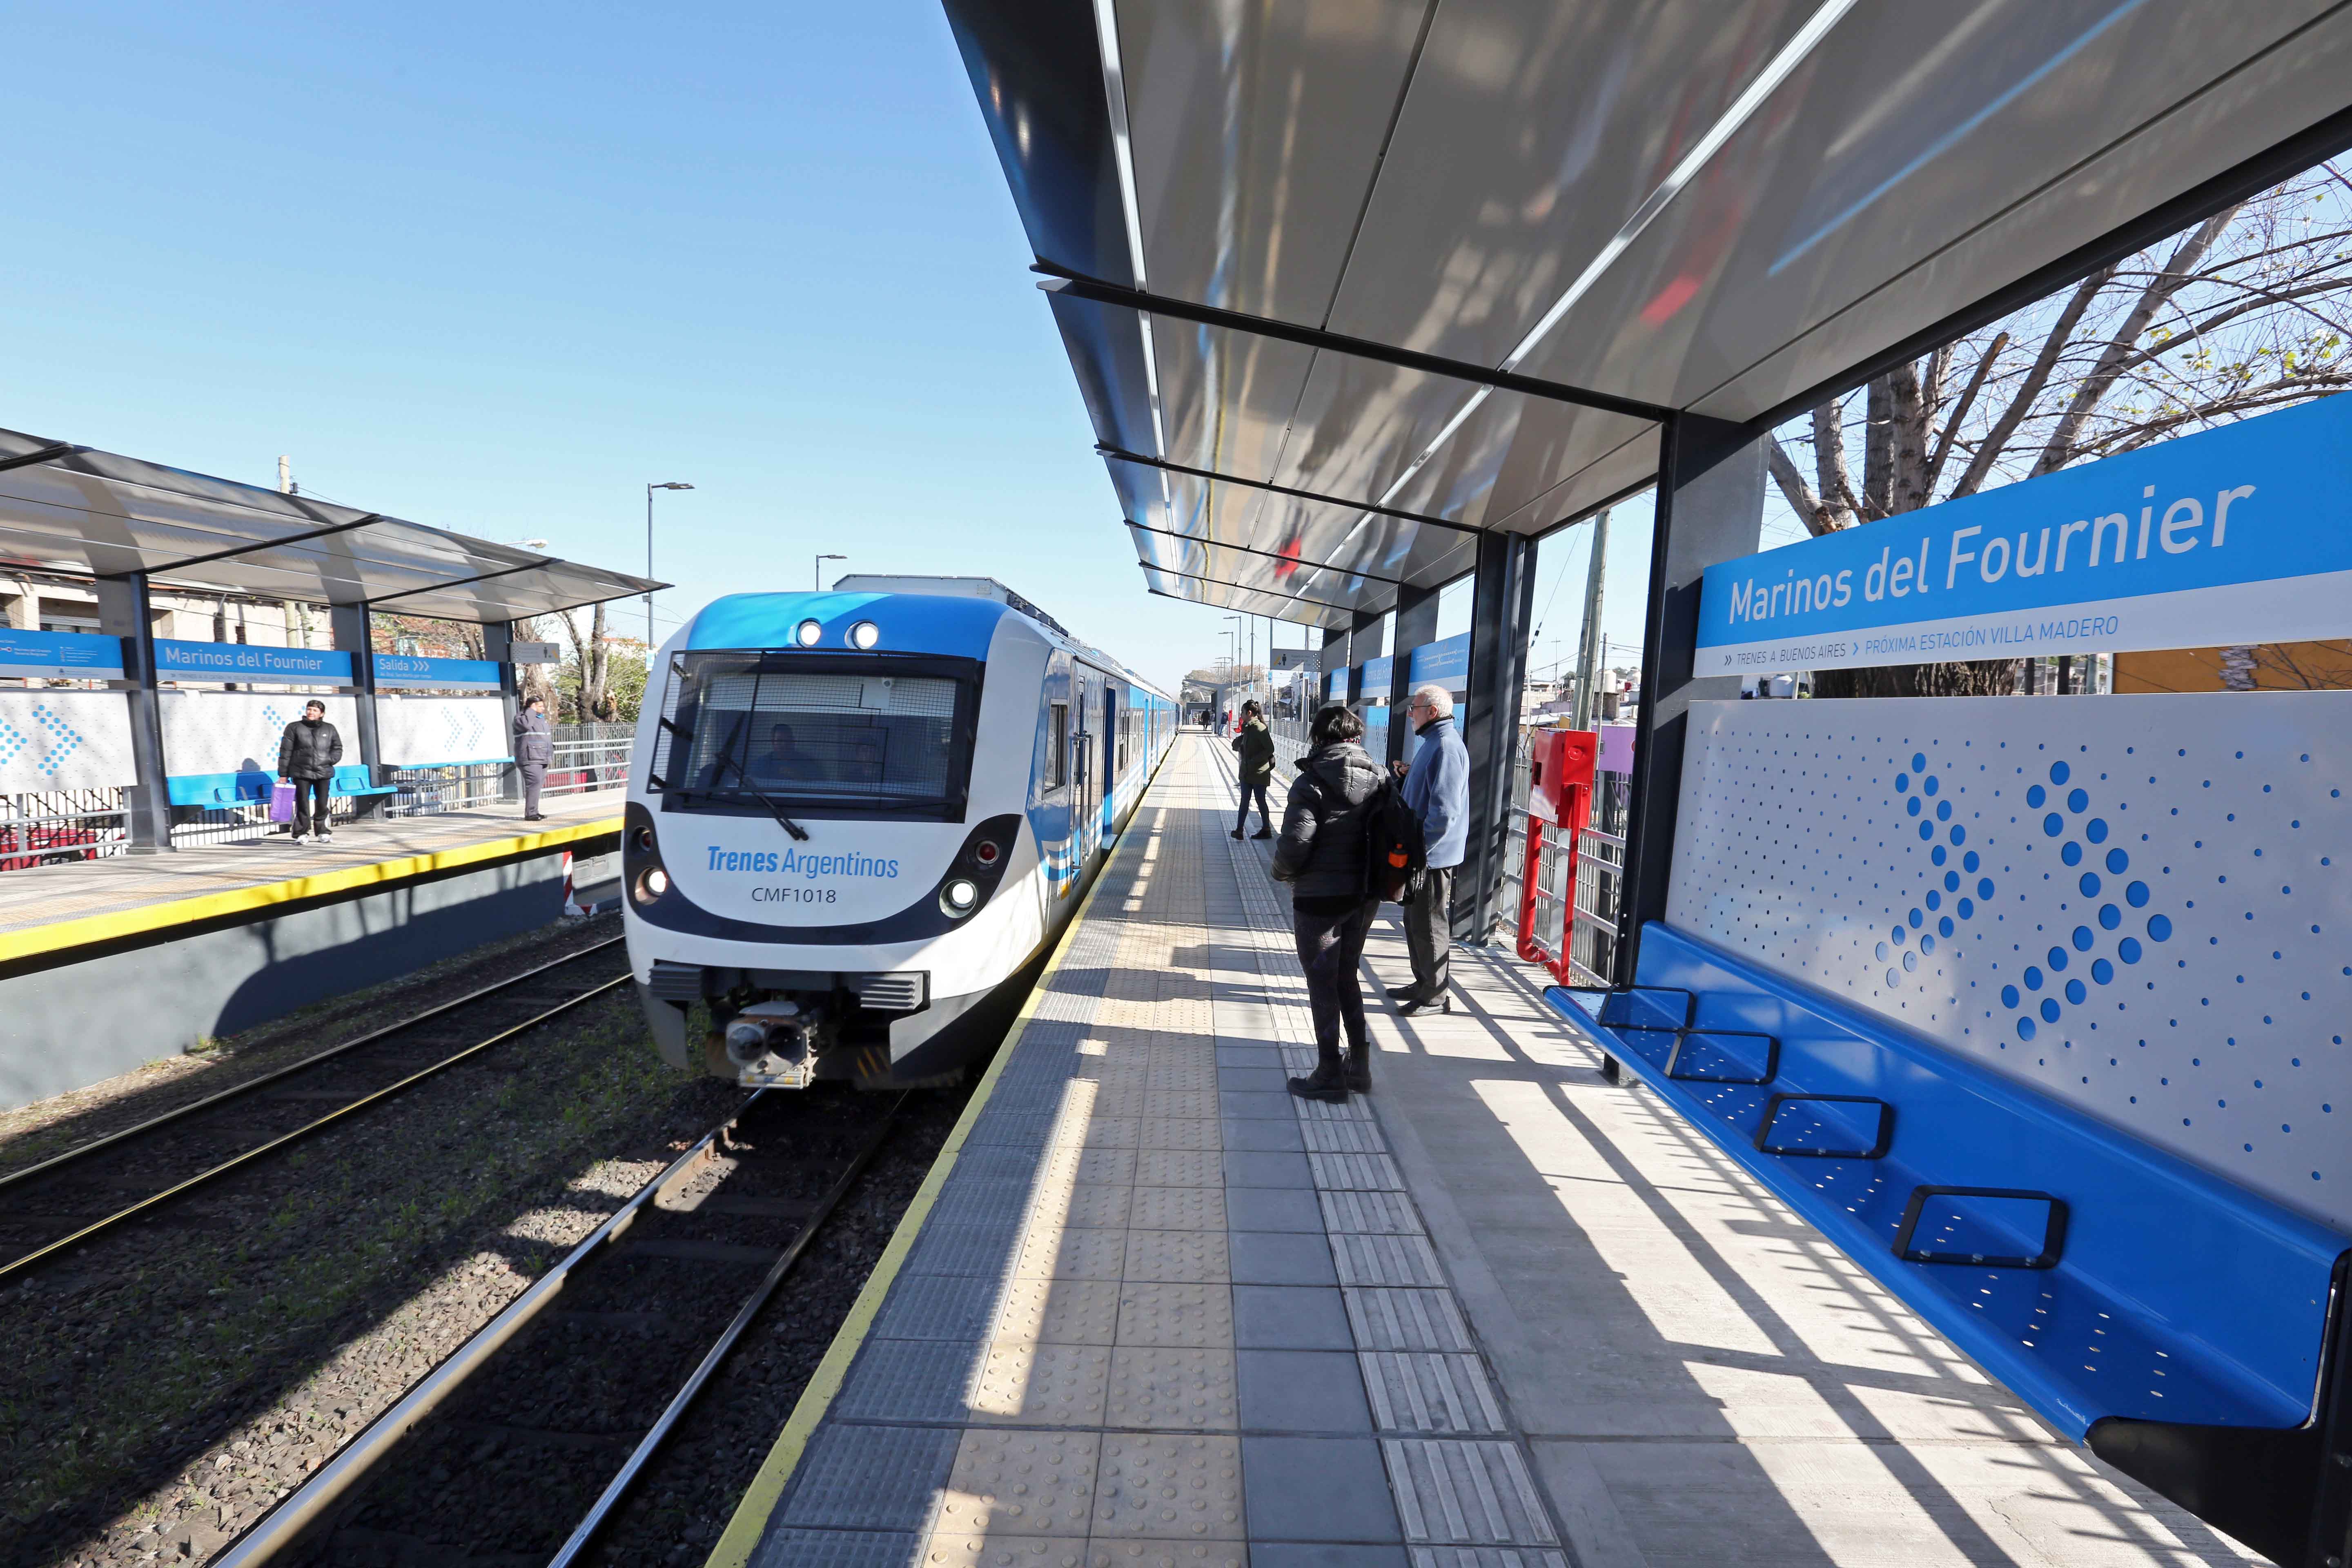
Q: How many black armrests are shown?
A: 4